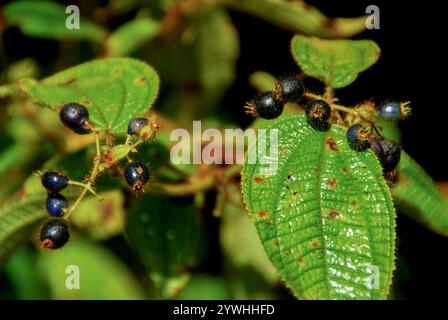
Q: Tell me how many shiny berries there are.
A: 12